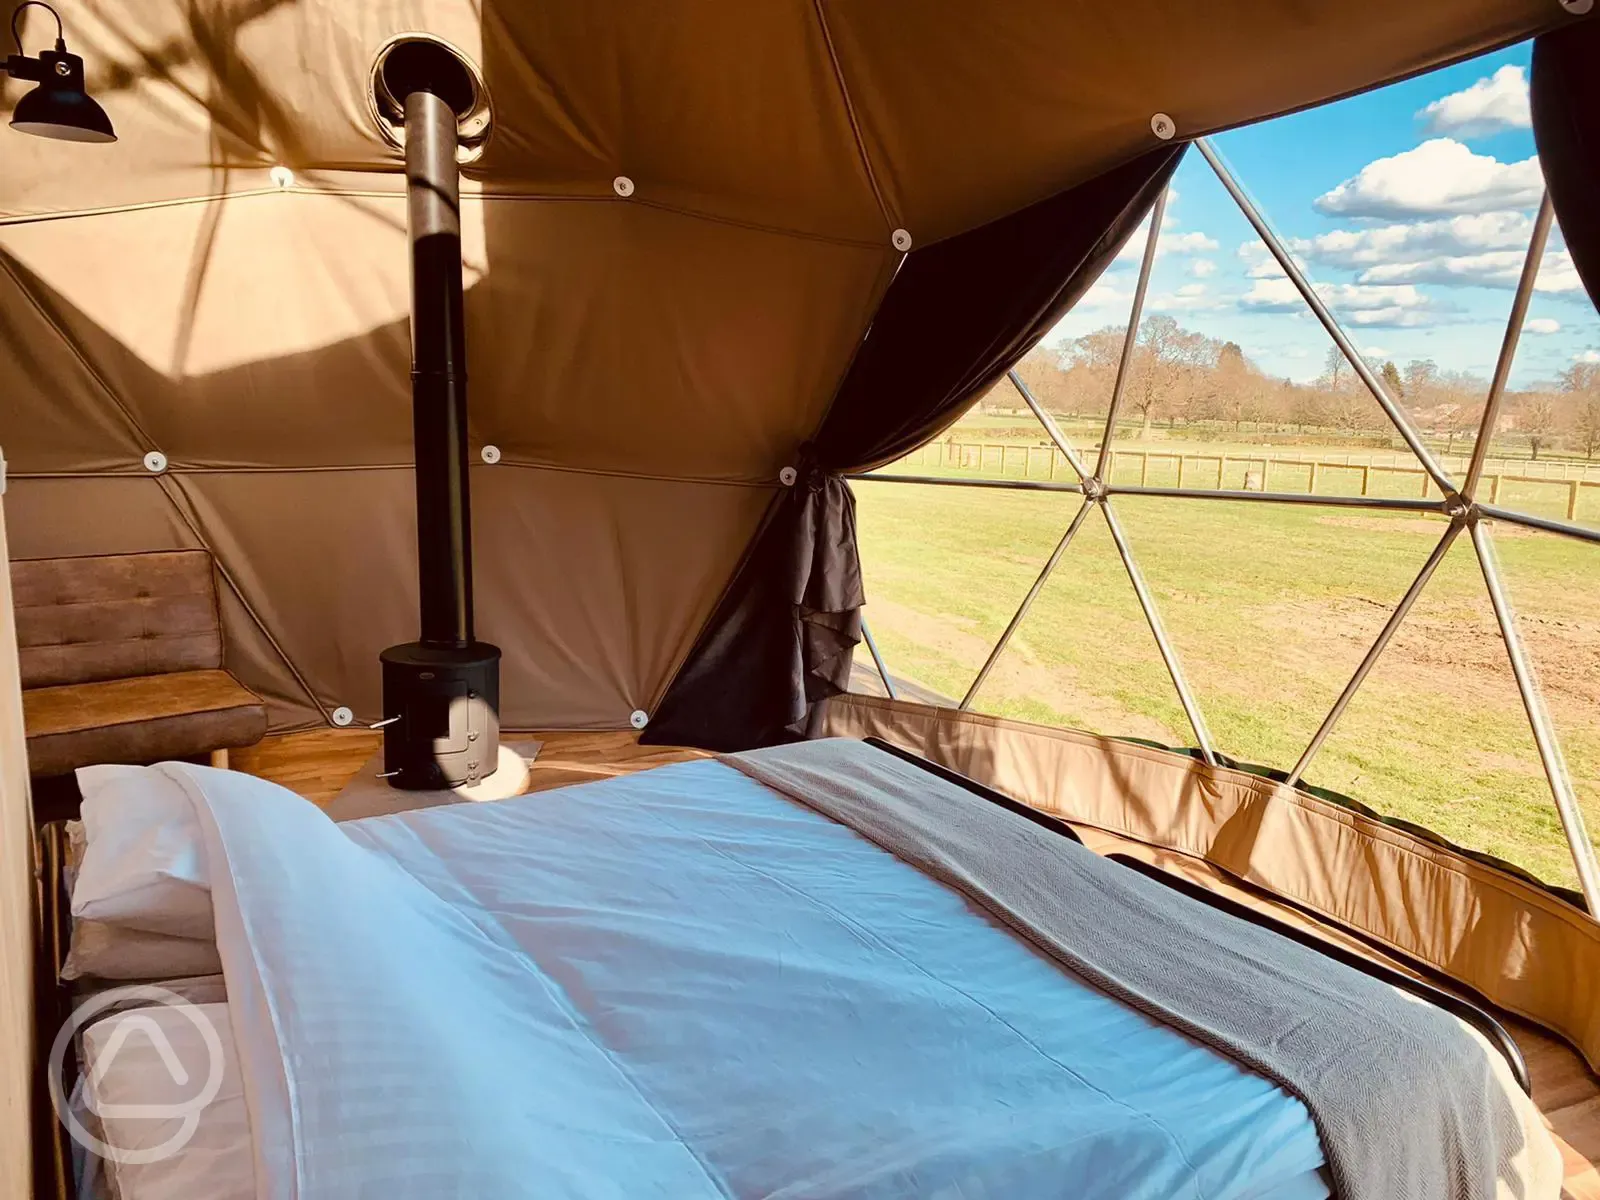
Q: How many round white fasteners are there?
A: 10